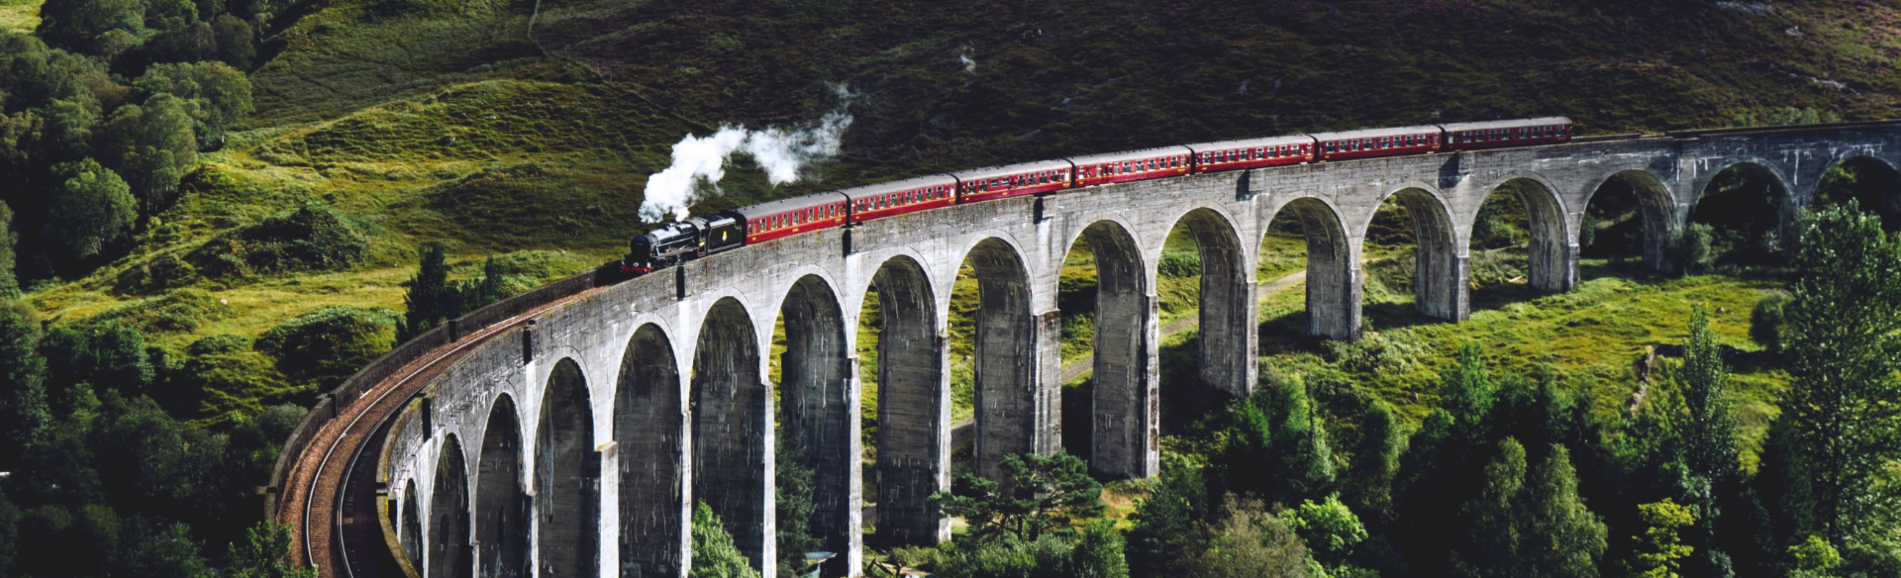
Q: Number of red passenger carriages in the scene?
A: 7